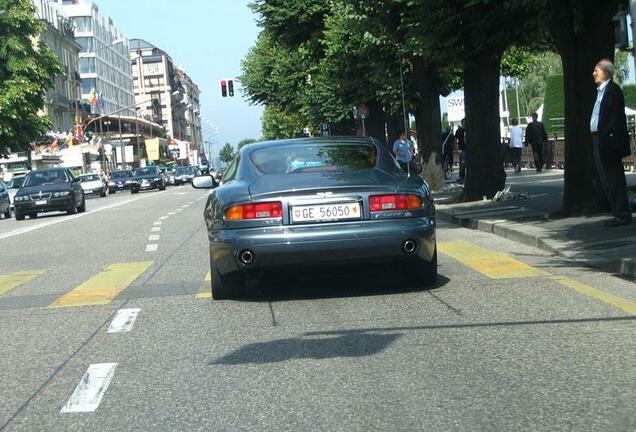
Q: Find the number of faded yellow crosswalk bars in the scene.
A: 4